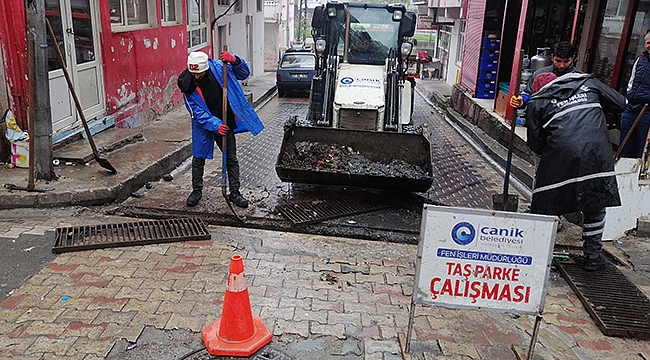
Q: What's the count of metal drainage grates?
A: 3